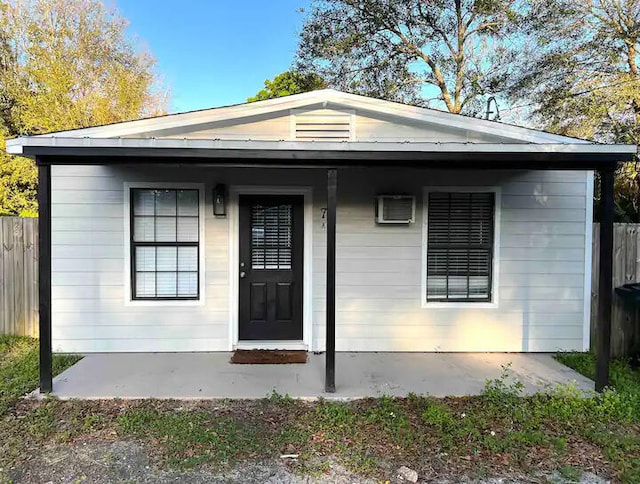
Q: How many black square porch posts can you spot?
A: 3